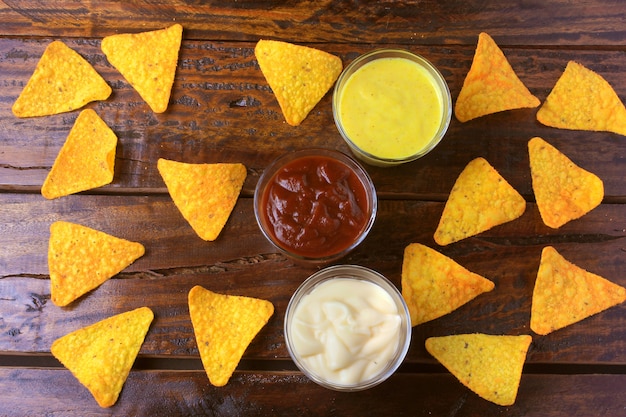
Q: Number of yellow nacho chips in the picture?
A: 15